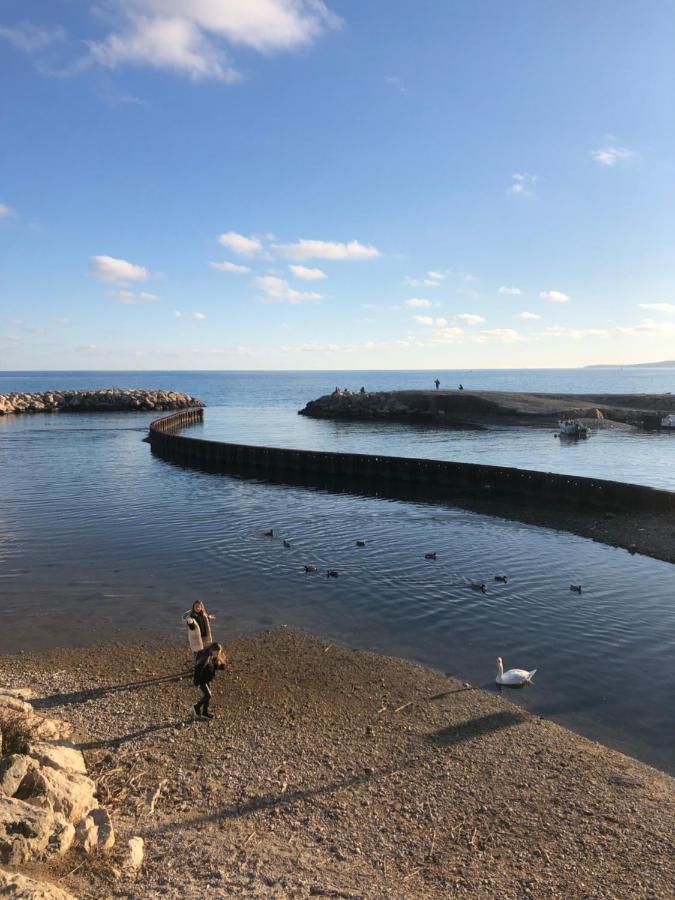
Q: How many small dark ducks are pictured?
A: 9